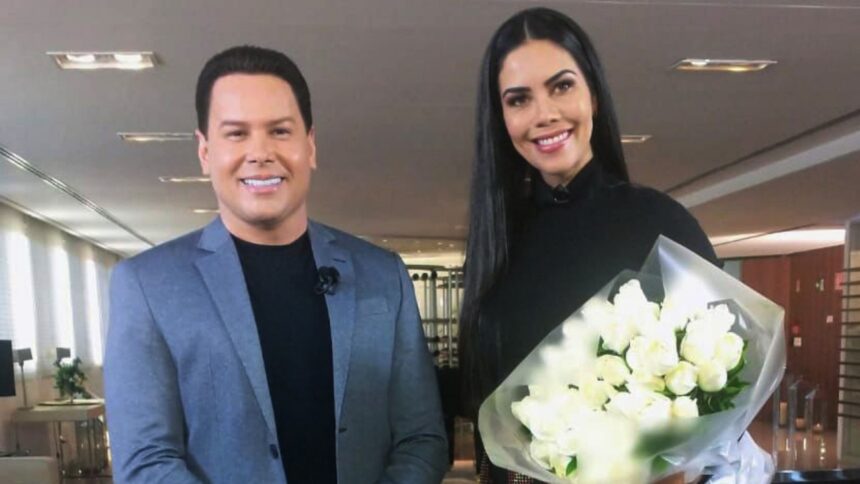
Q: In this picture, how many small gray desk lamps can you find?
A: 2